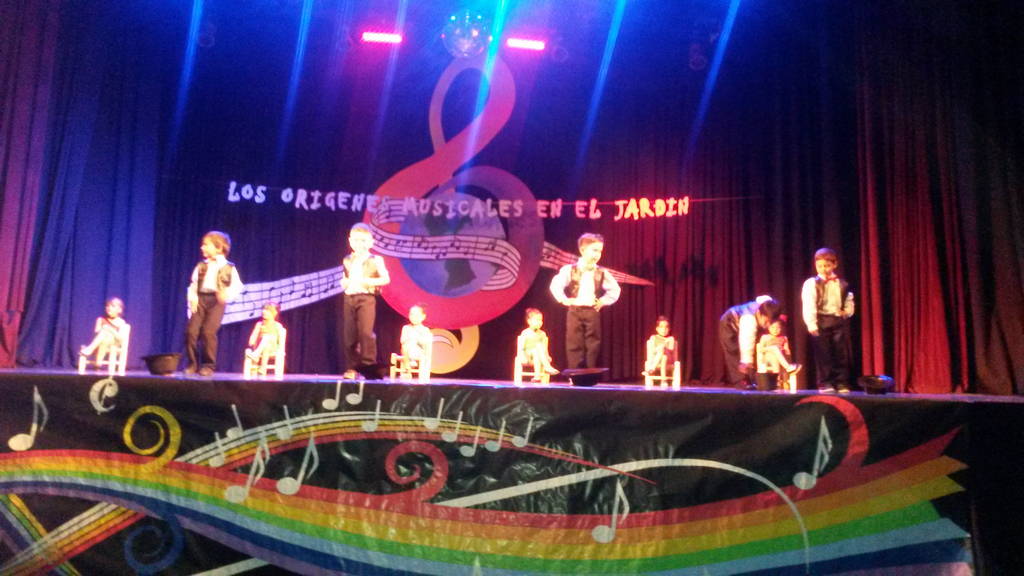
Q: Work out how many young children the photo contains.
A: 11